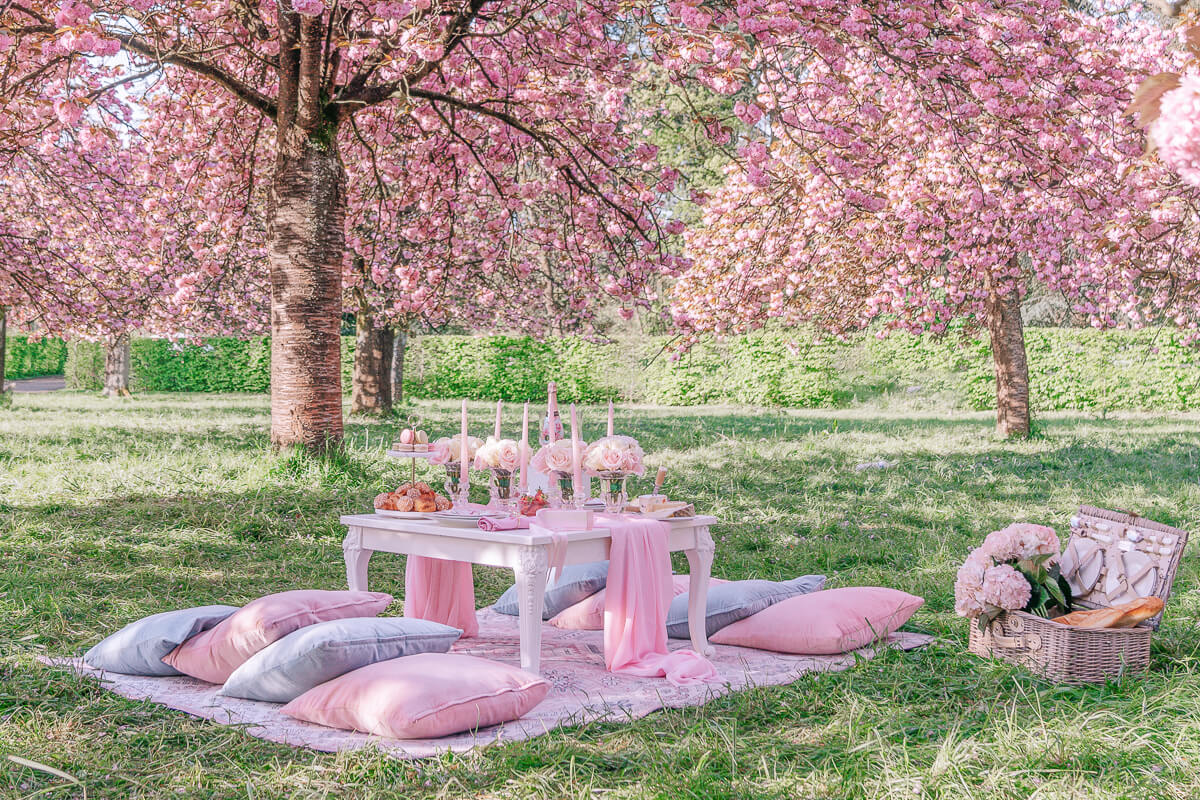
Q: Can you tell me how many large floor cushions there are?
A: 8